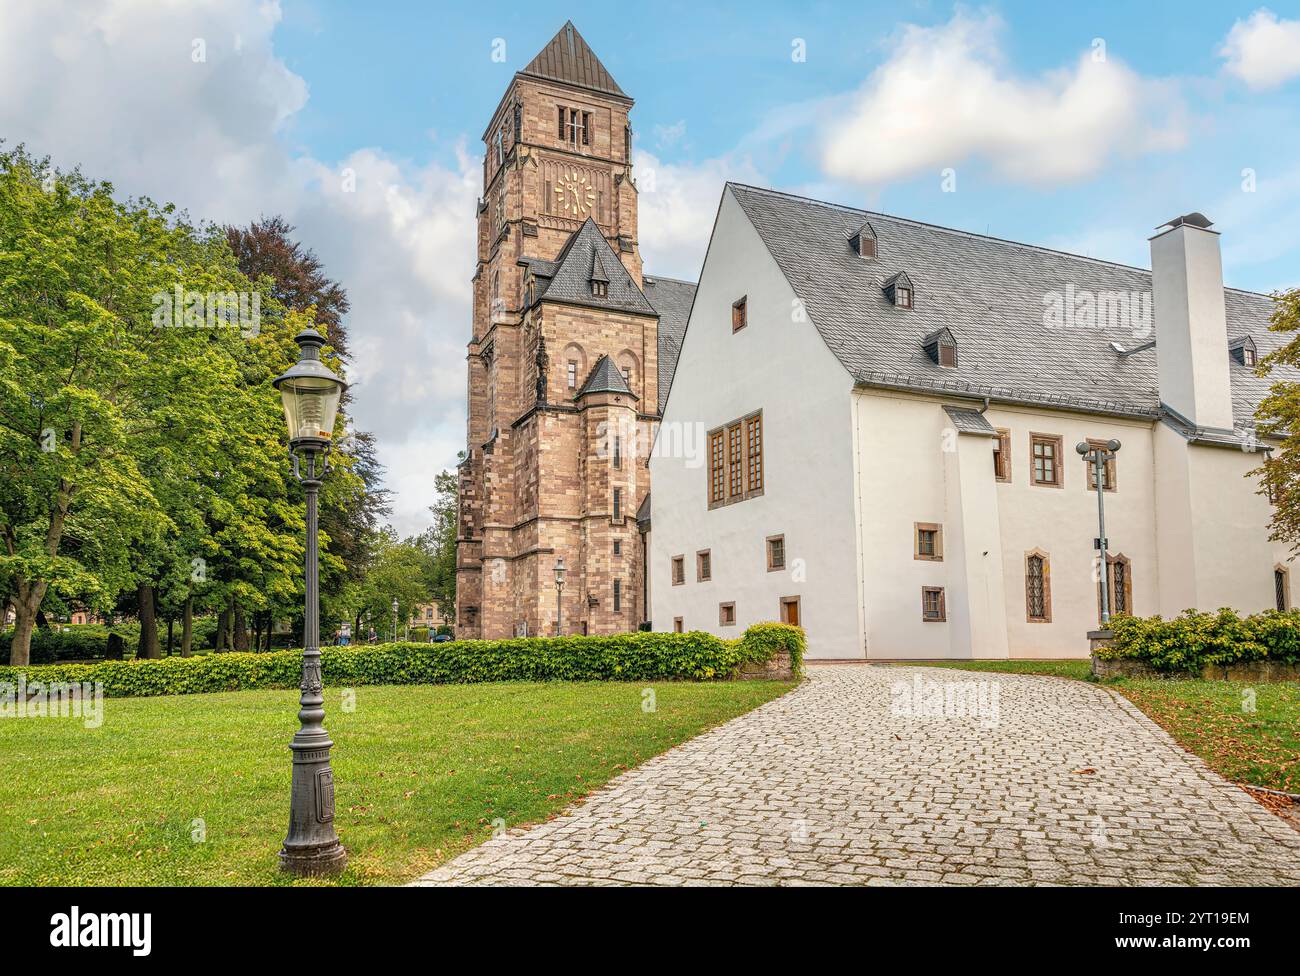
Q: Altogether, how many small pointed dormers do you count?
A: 5